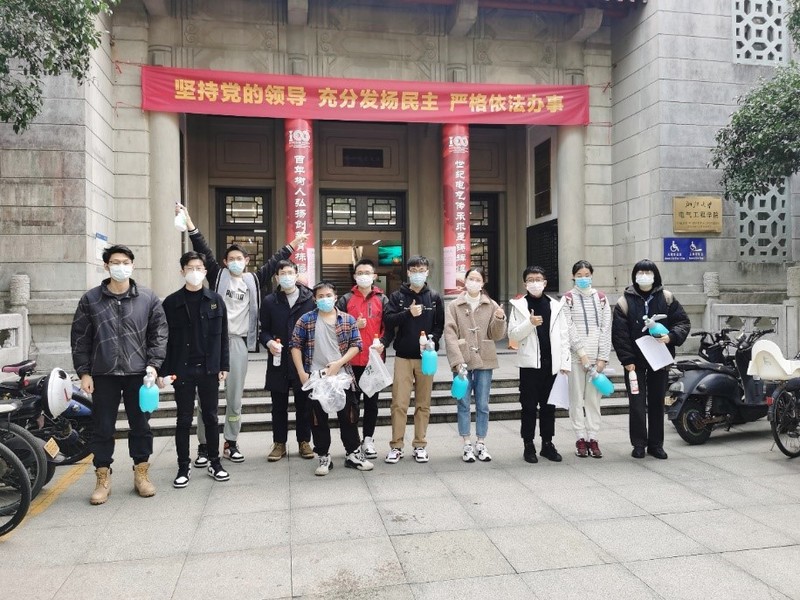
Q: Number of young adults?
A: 11